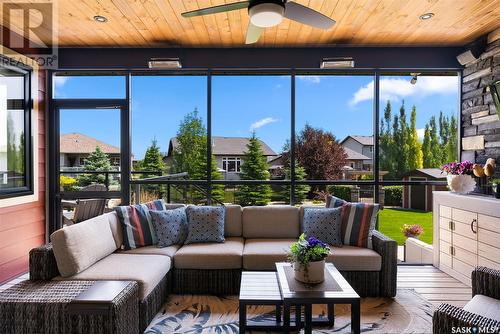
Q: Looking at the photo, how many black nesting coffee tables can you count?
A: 2